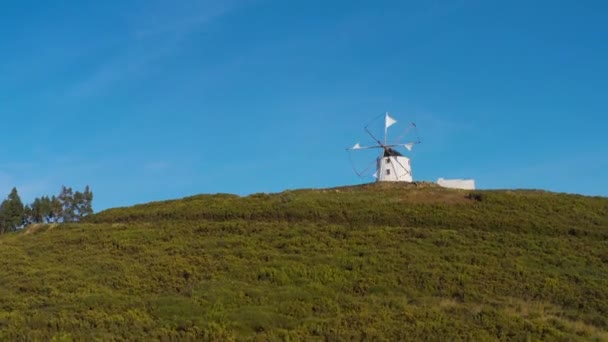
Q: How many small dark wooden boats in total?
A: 0